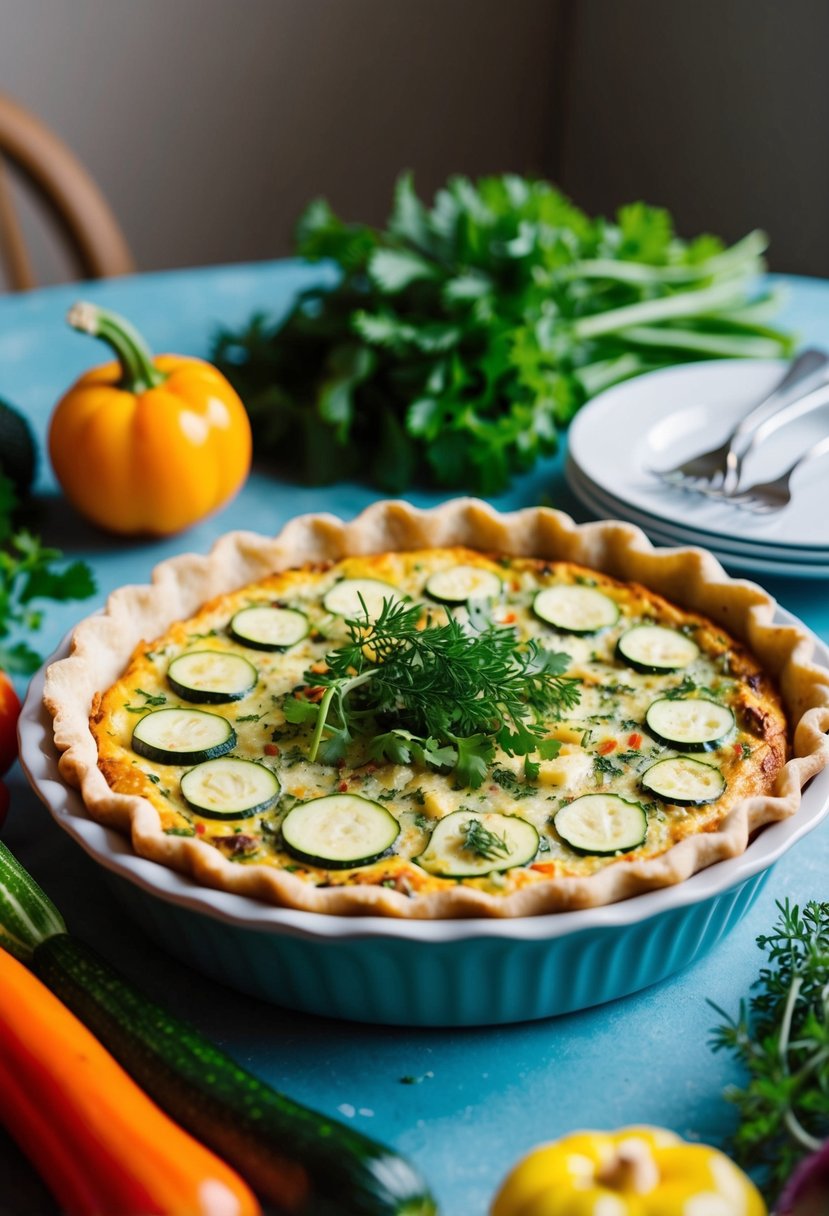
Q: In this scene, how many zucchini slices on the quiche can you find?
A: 13